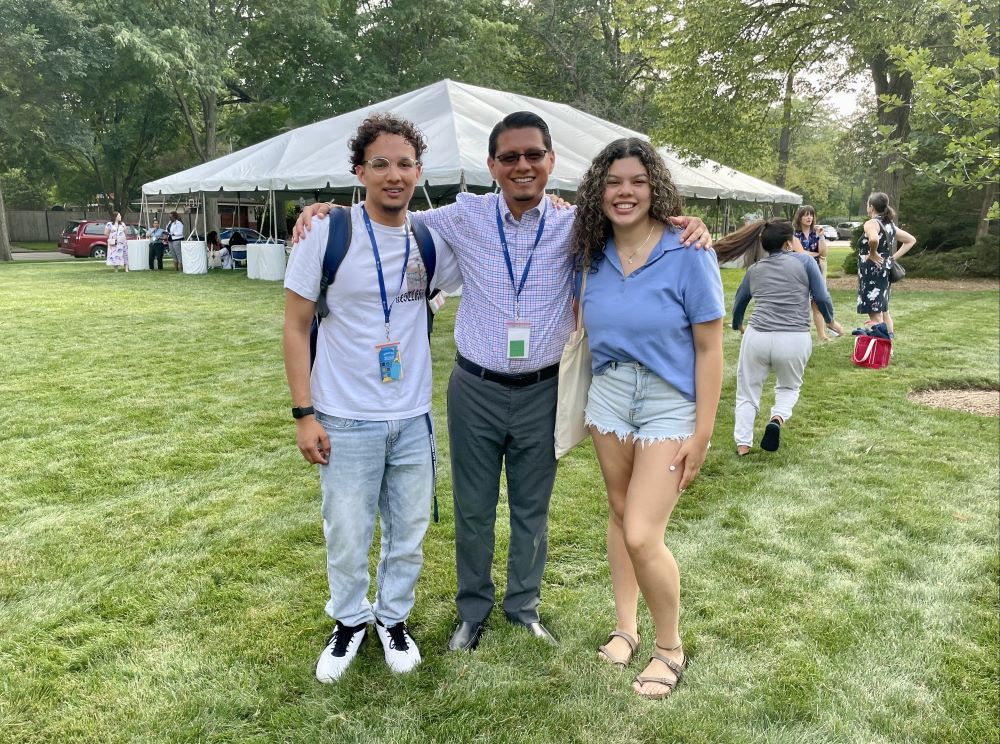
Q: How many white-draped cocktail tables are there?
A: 3